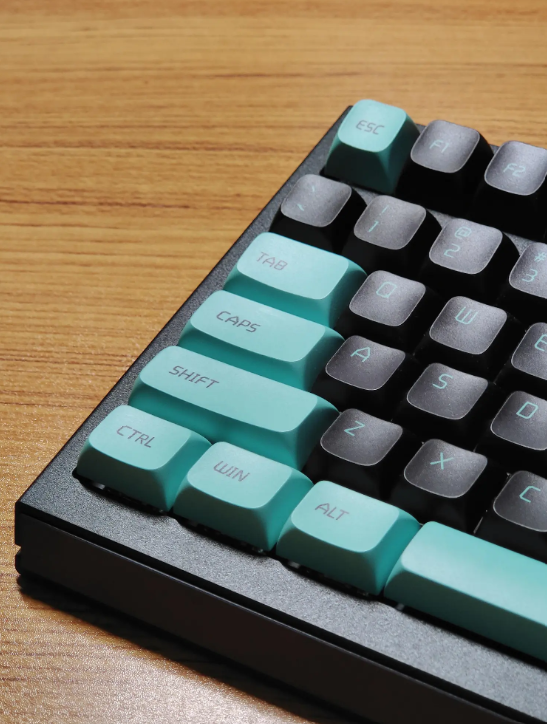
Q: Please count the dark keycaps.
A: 15